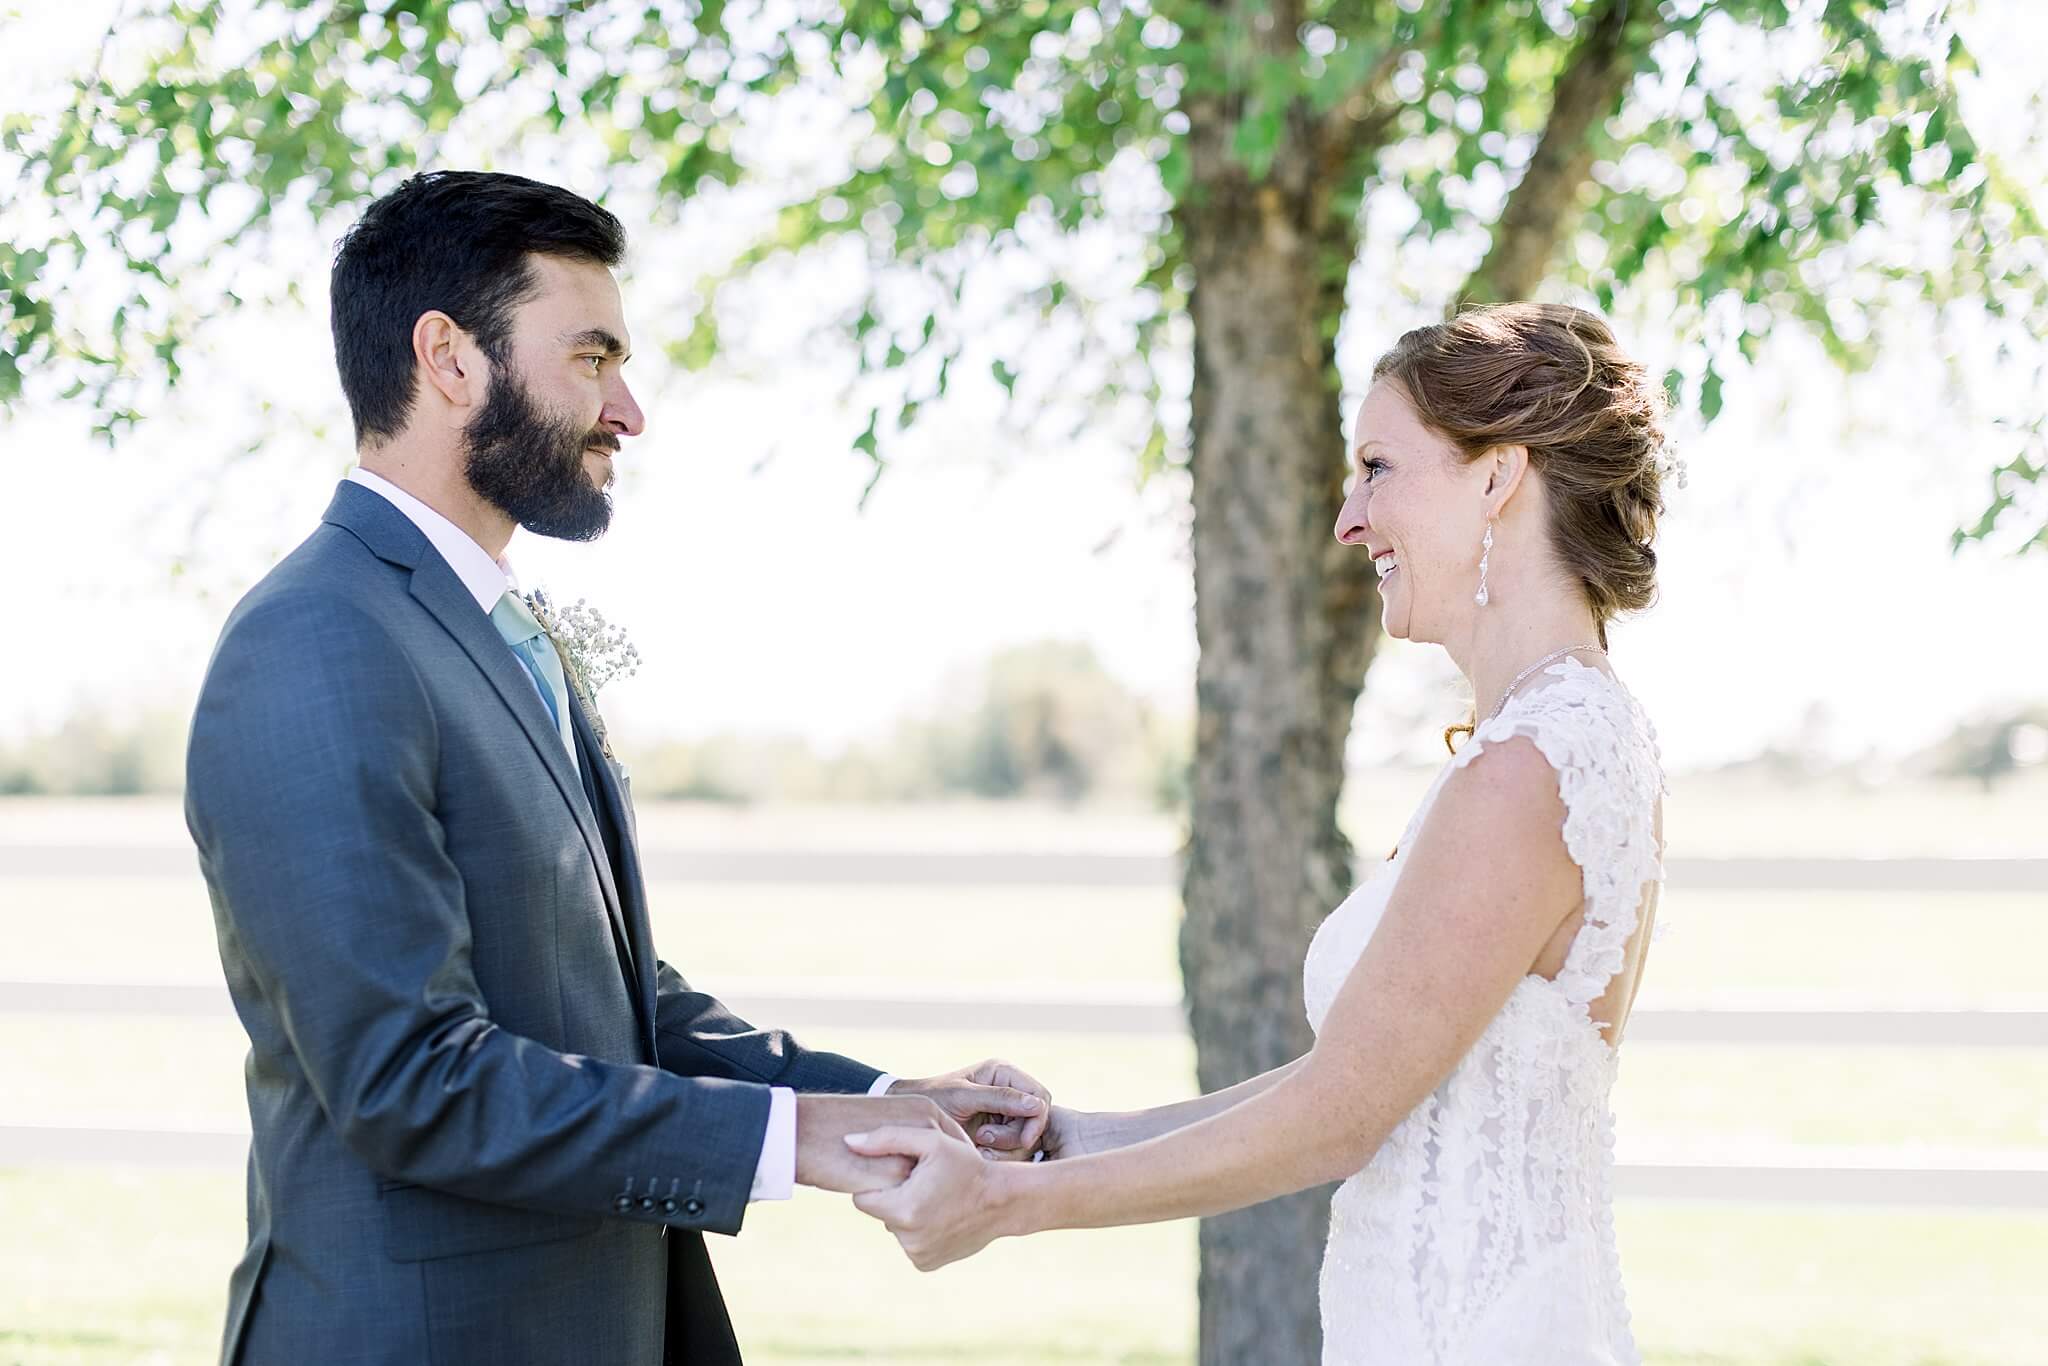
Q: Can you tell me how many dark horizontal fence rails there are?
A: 3